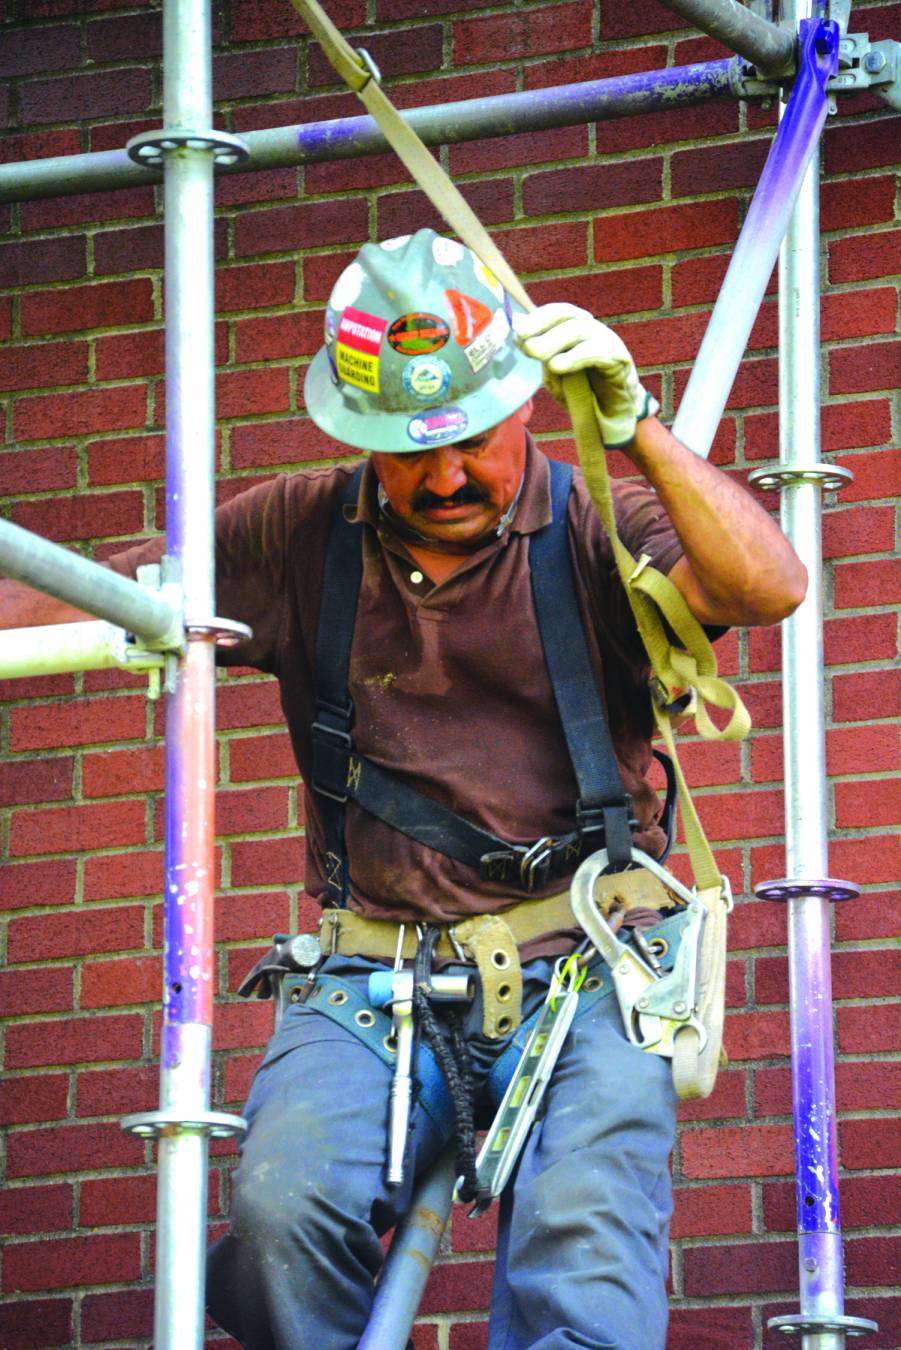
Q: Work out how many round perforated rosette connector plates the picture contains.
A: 6